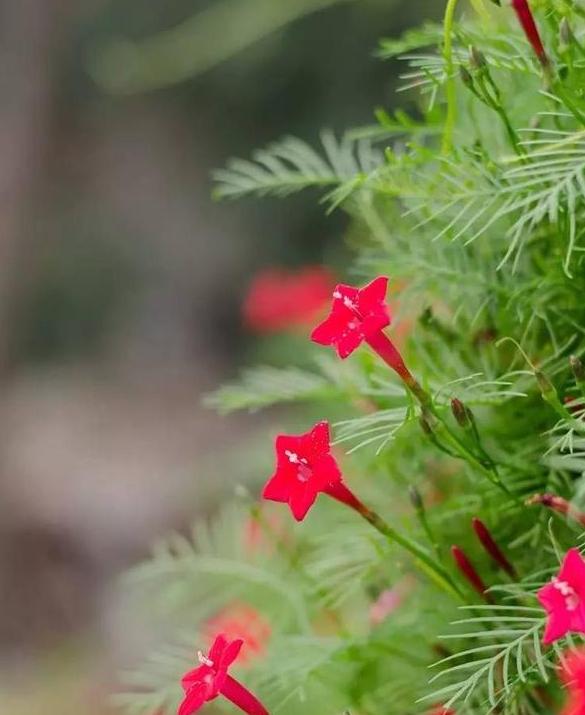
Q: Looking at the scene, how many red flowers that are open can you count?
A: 4